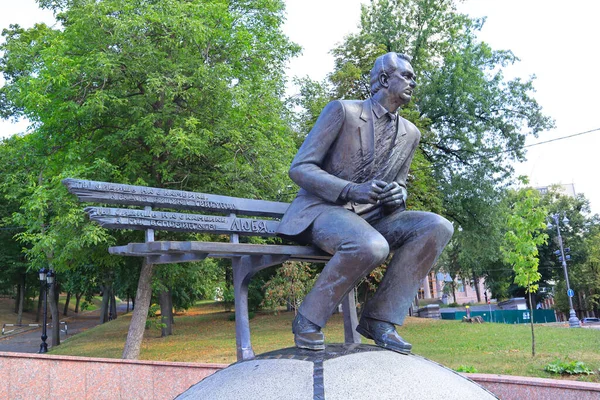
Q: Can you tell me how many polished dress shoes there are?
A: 2